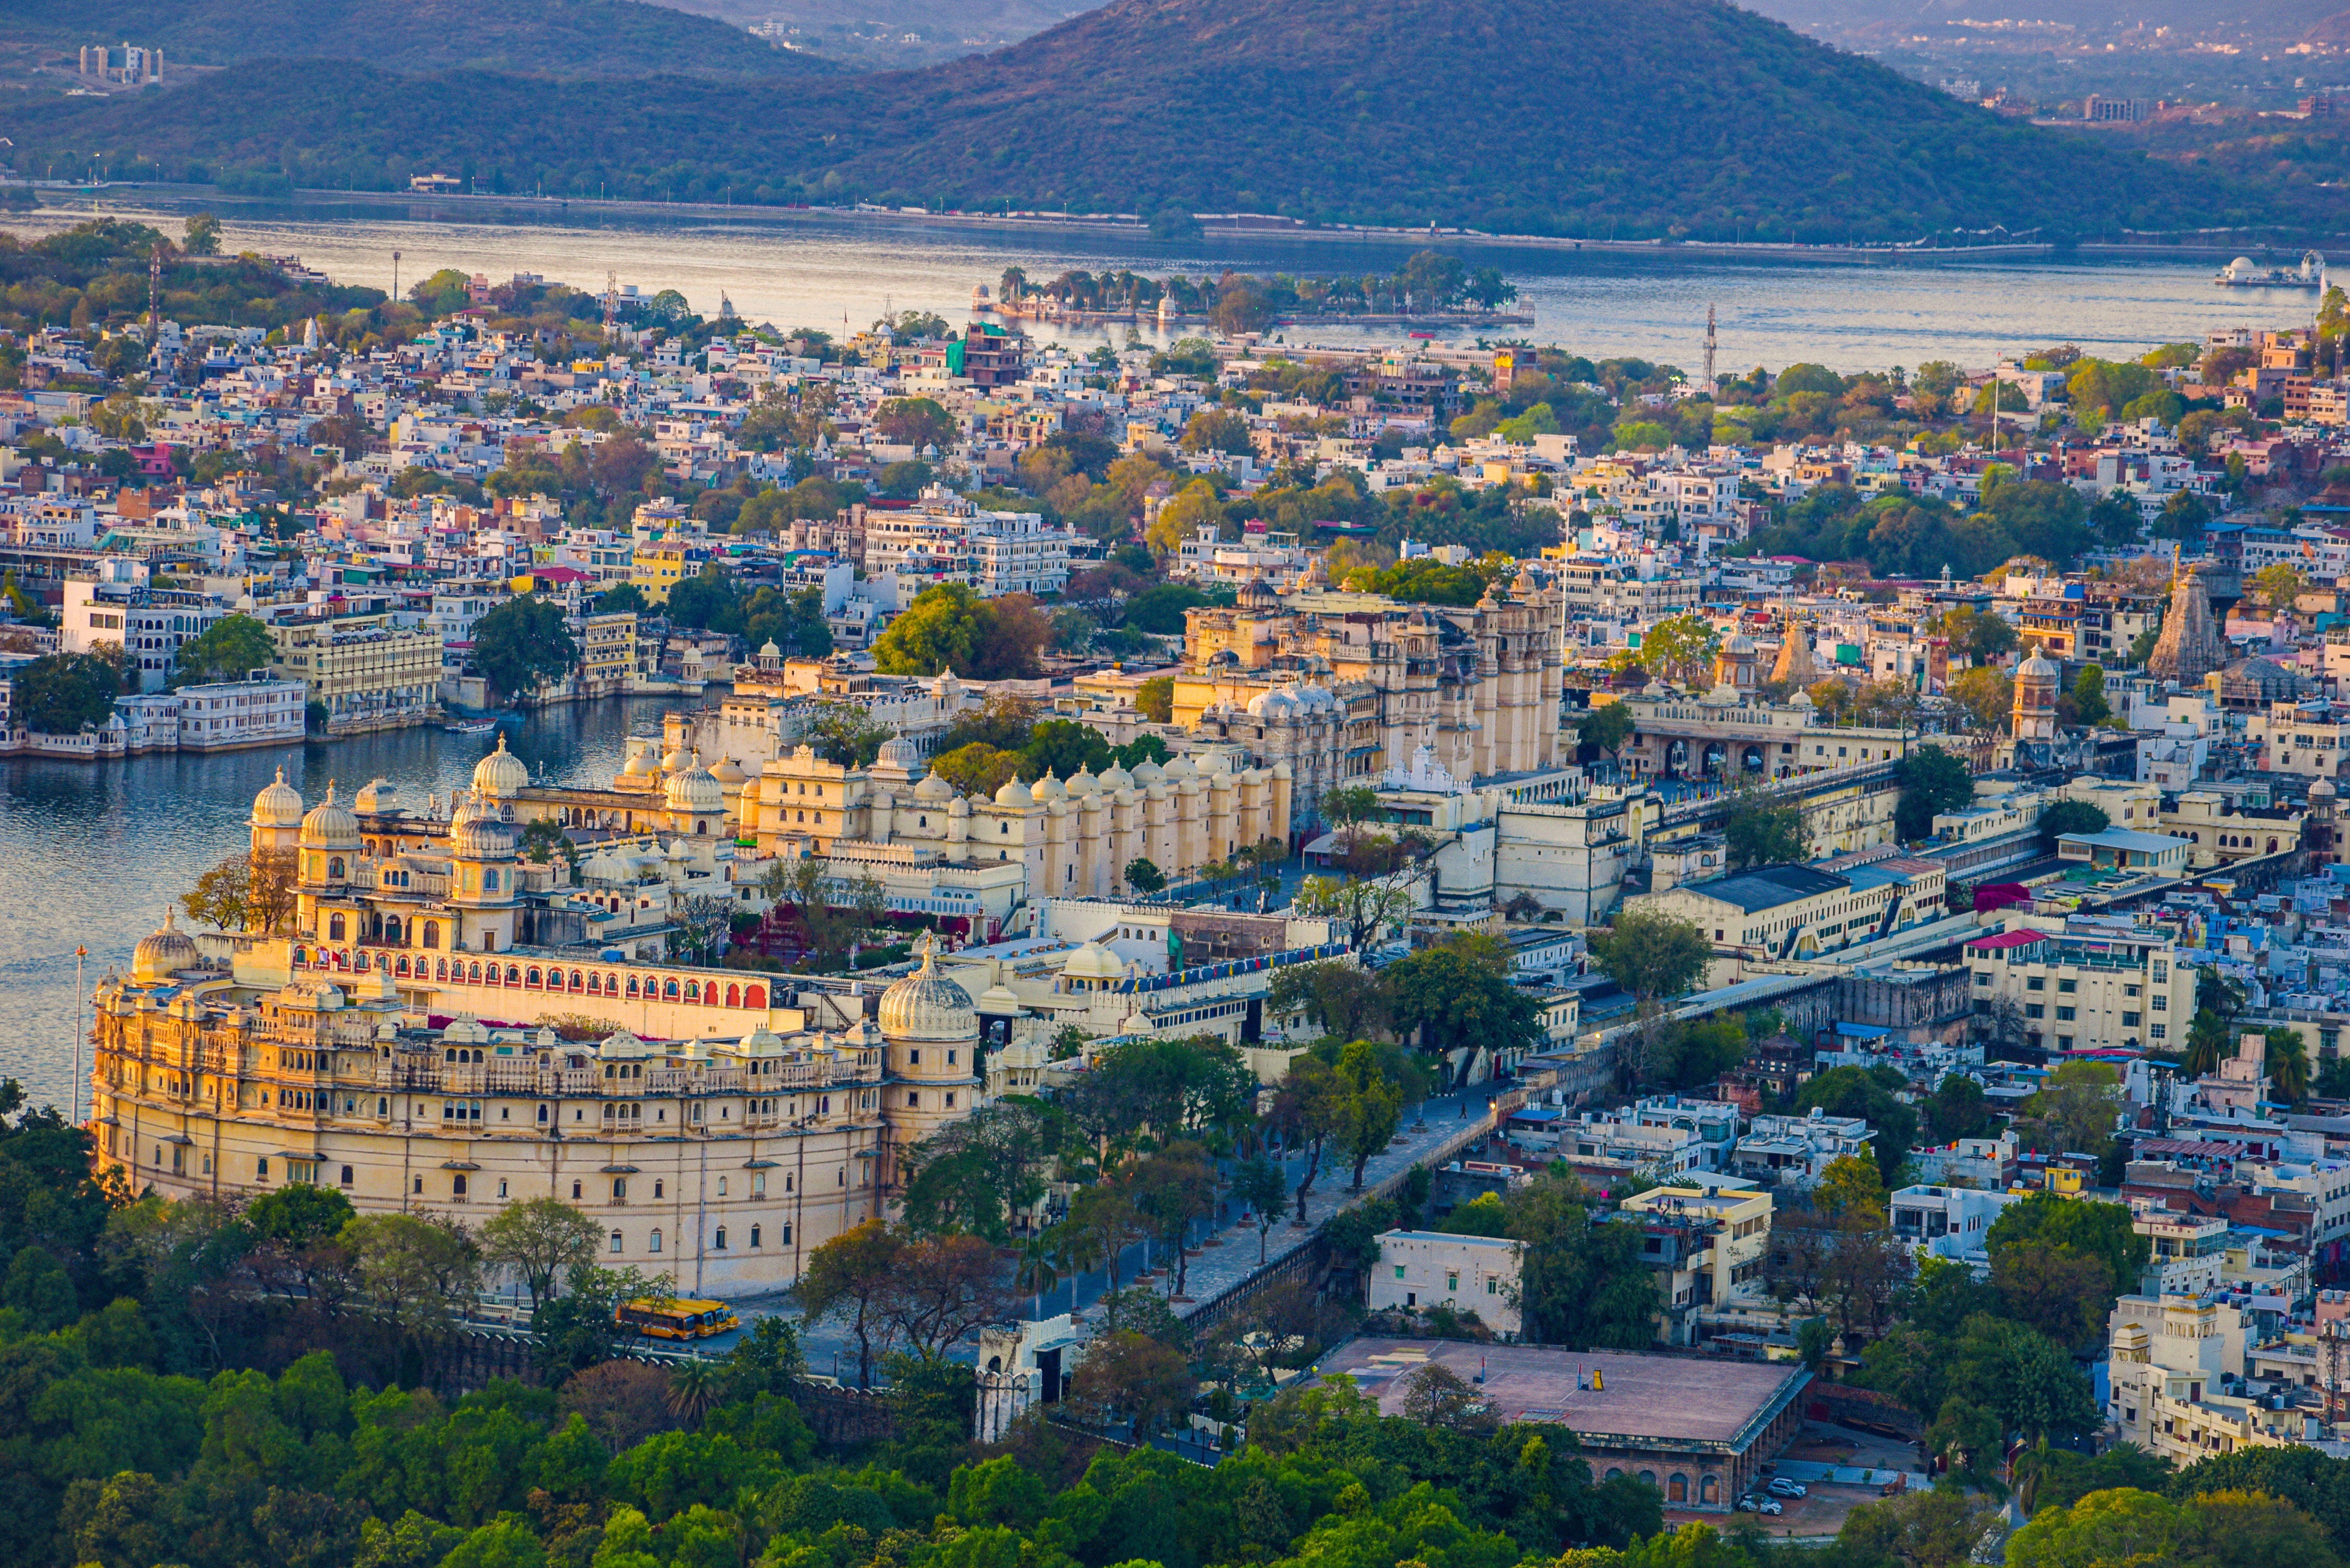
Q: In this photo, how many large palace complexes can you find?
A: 1